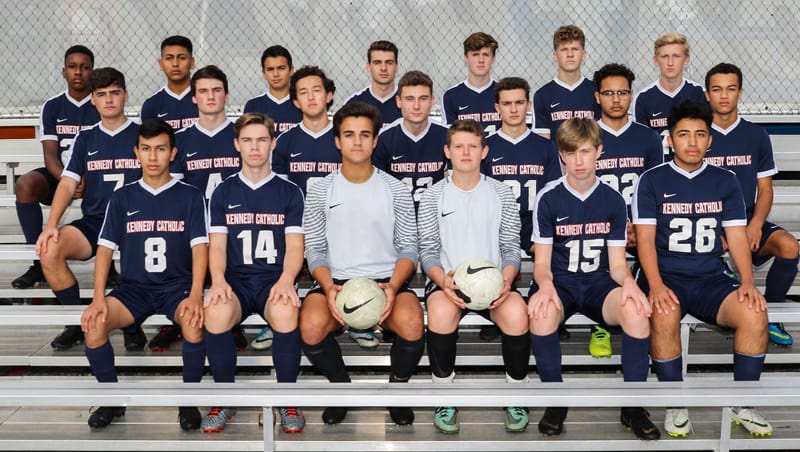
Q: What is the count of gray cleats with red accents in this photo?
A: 2